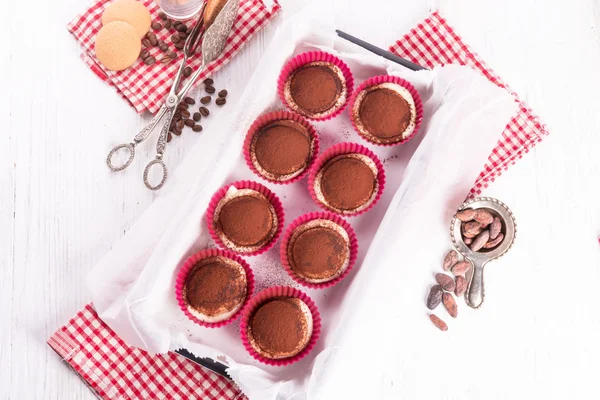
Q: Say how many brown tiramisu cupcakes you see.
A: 8